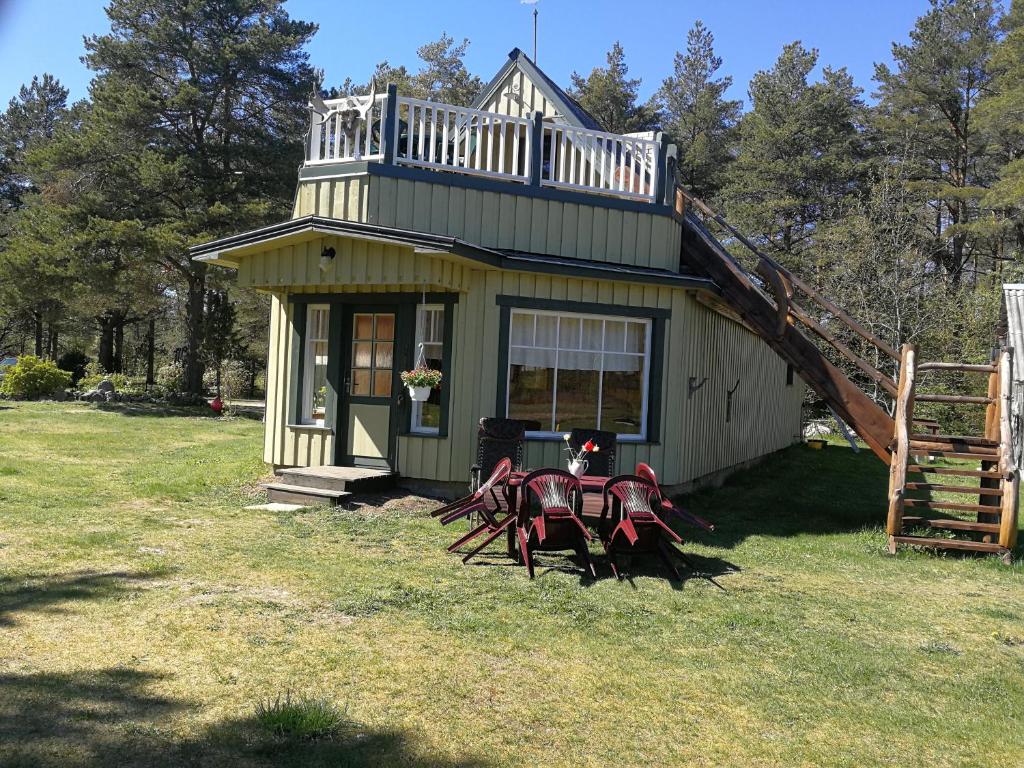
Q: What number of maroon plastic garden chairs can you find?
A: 4